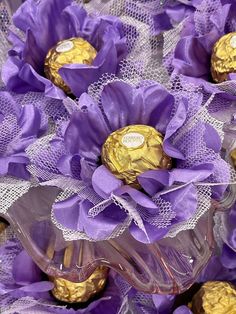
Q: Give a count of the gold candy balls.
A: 5